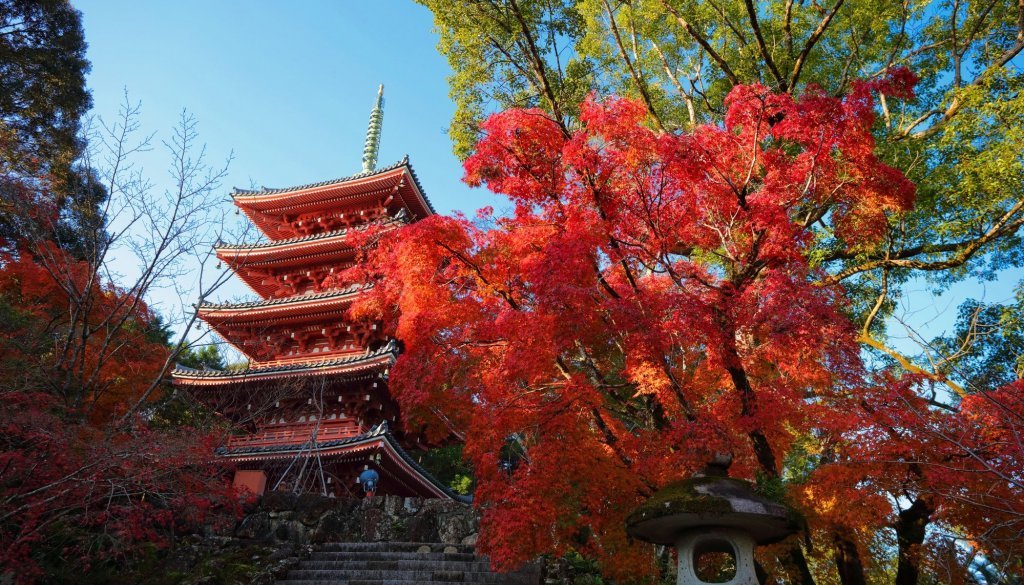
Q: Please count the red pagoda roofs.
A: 5